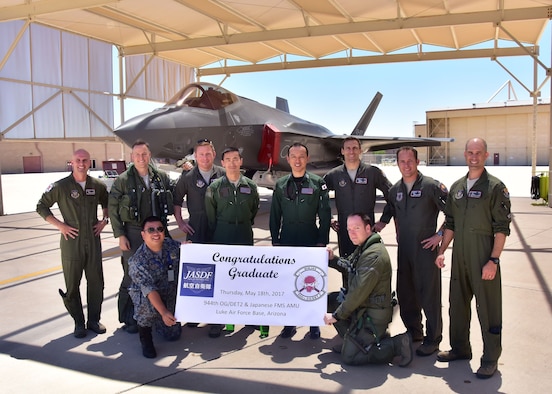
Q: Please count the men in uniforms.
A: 10